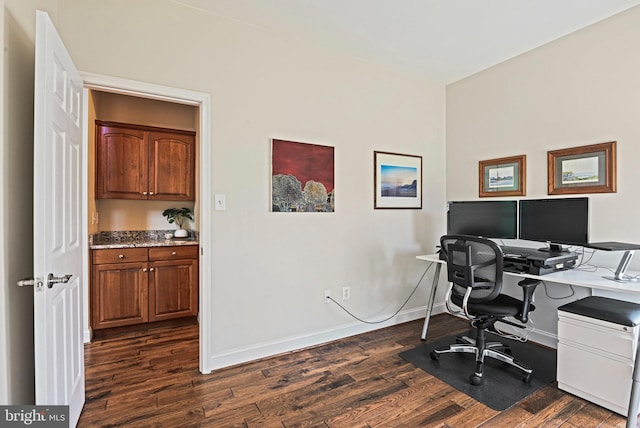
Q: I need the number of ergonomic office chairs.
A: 1